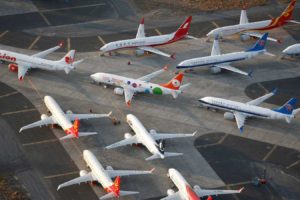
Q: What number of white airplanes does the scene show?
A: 11